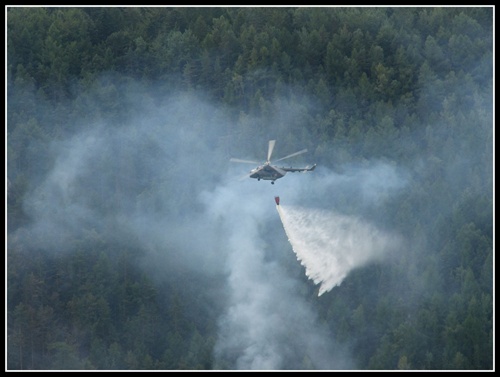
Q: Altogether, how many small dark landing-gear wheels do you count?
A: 2